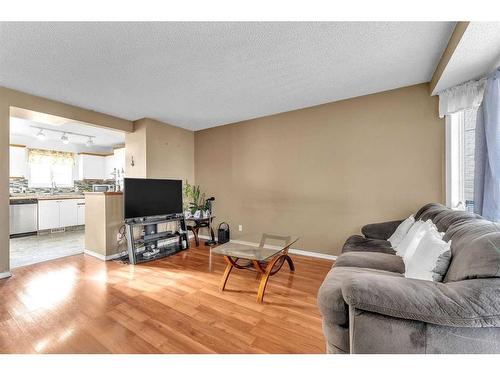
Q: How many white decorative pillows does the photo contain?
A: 3